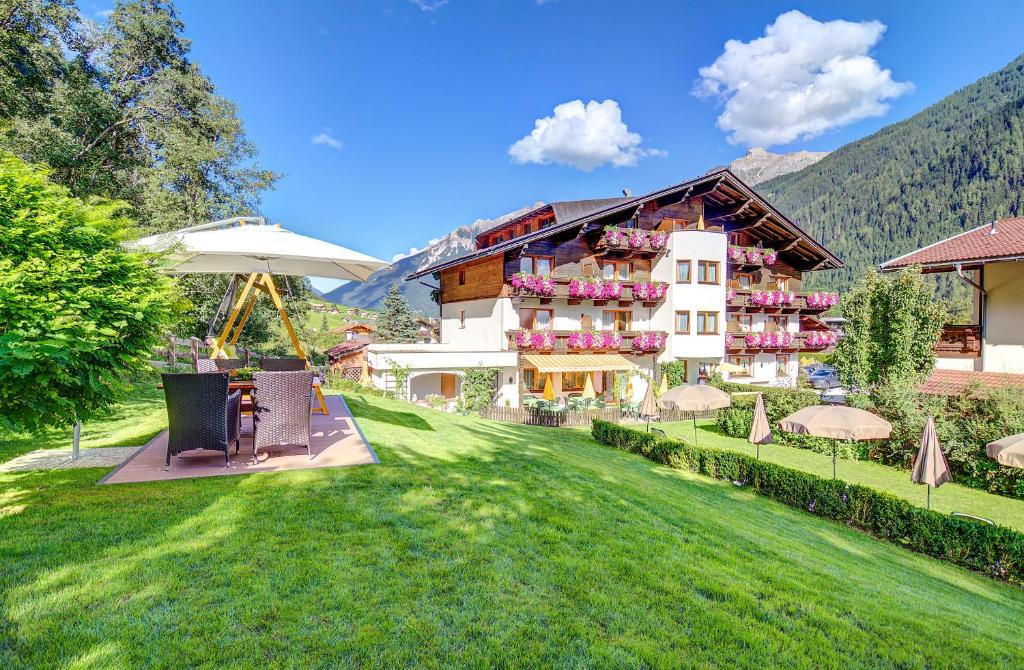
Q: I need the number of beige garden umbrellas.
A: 6